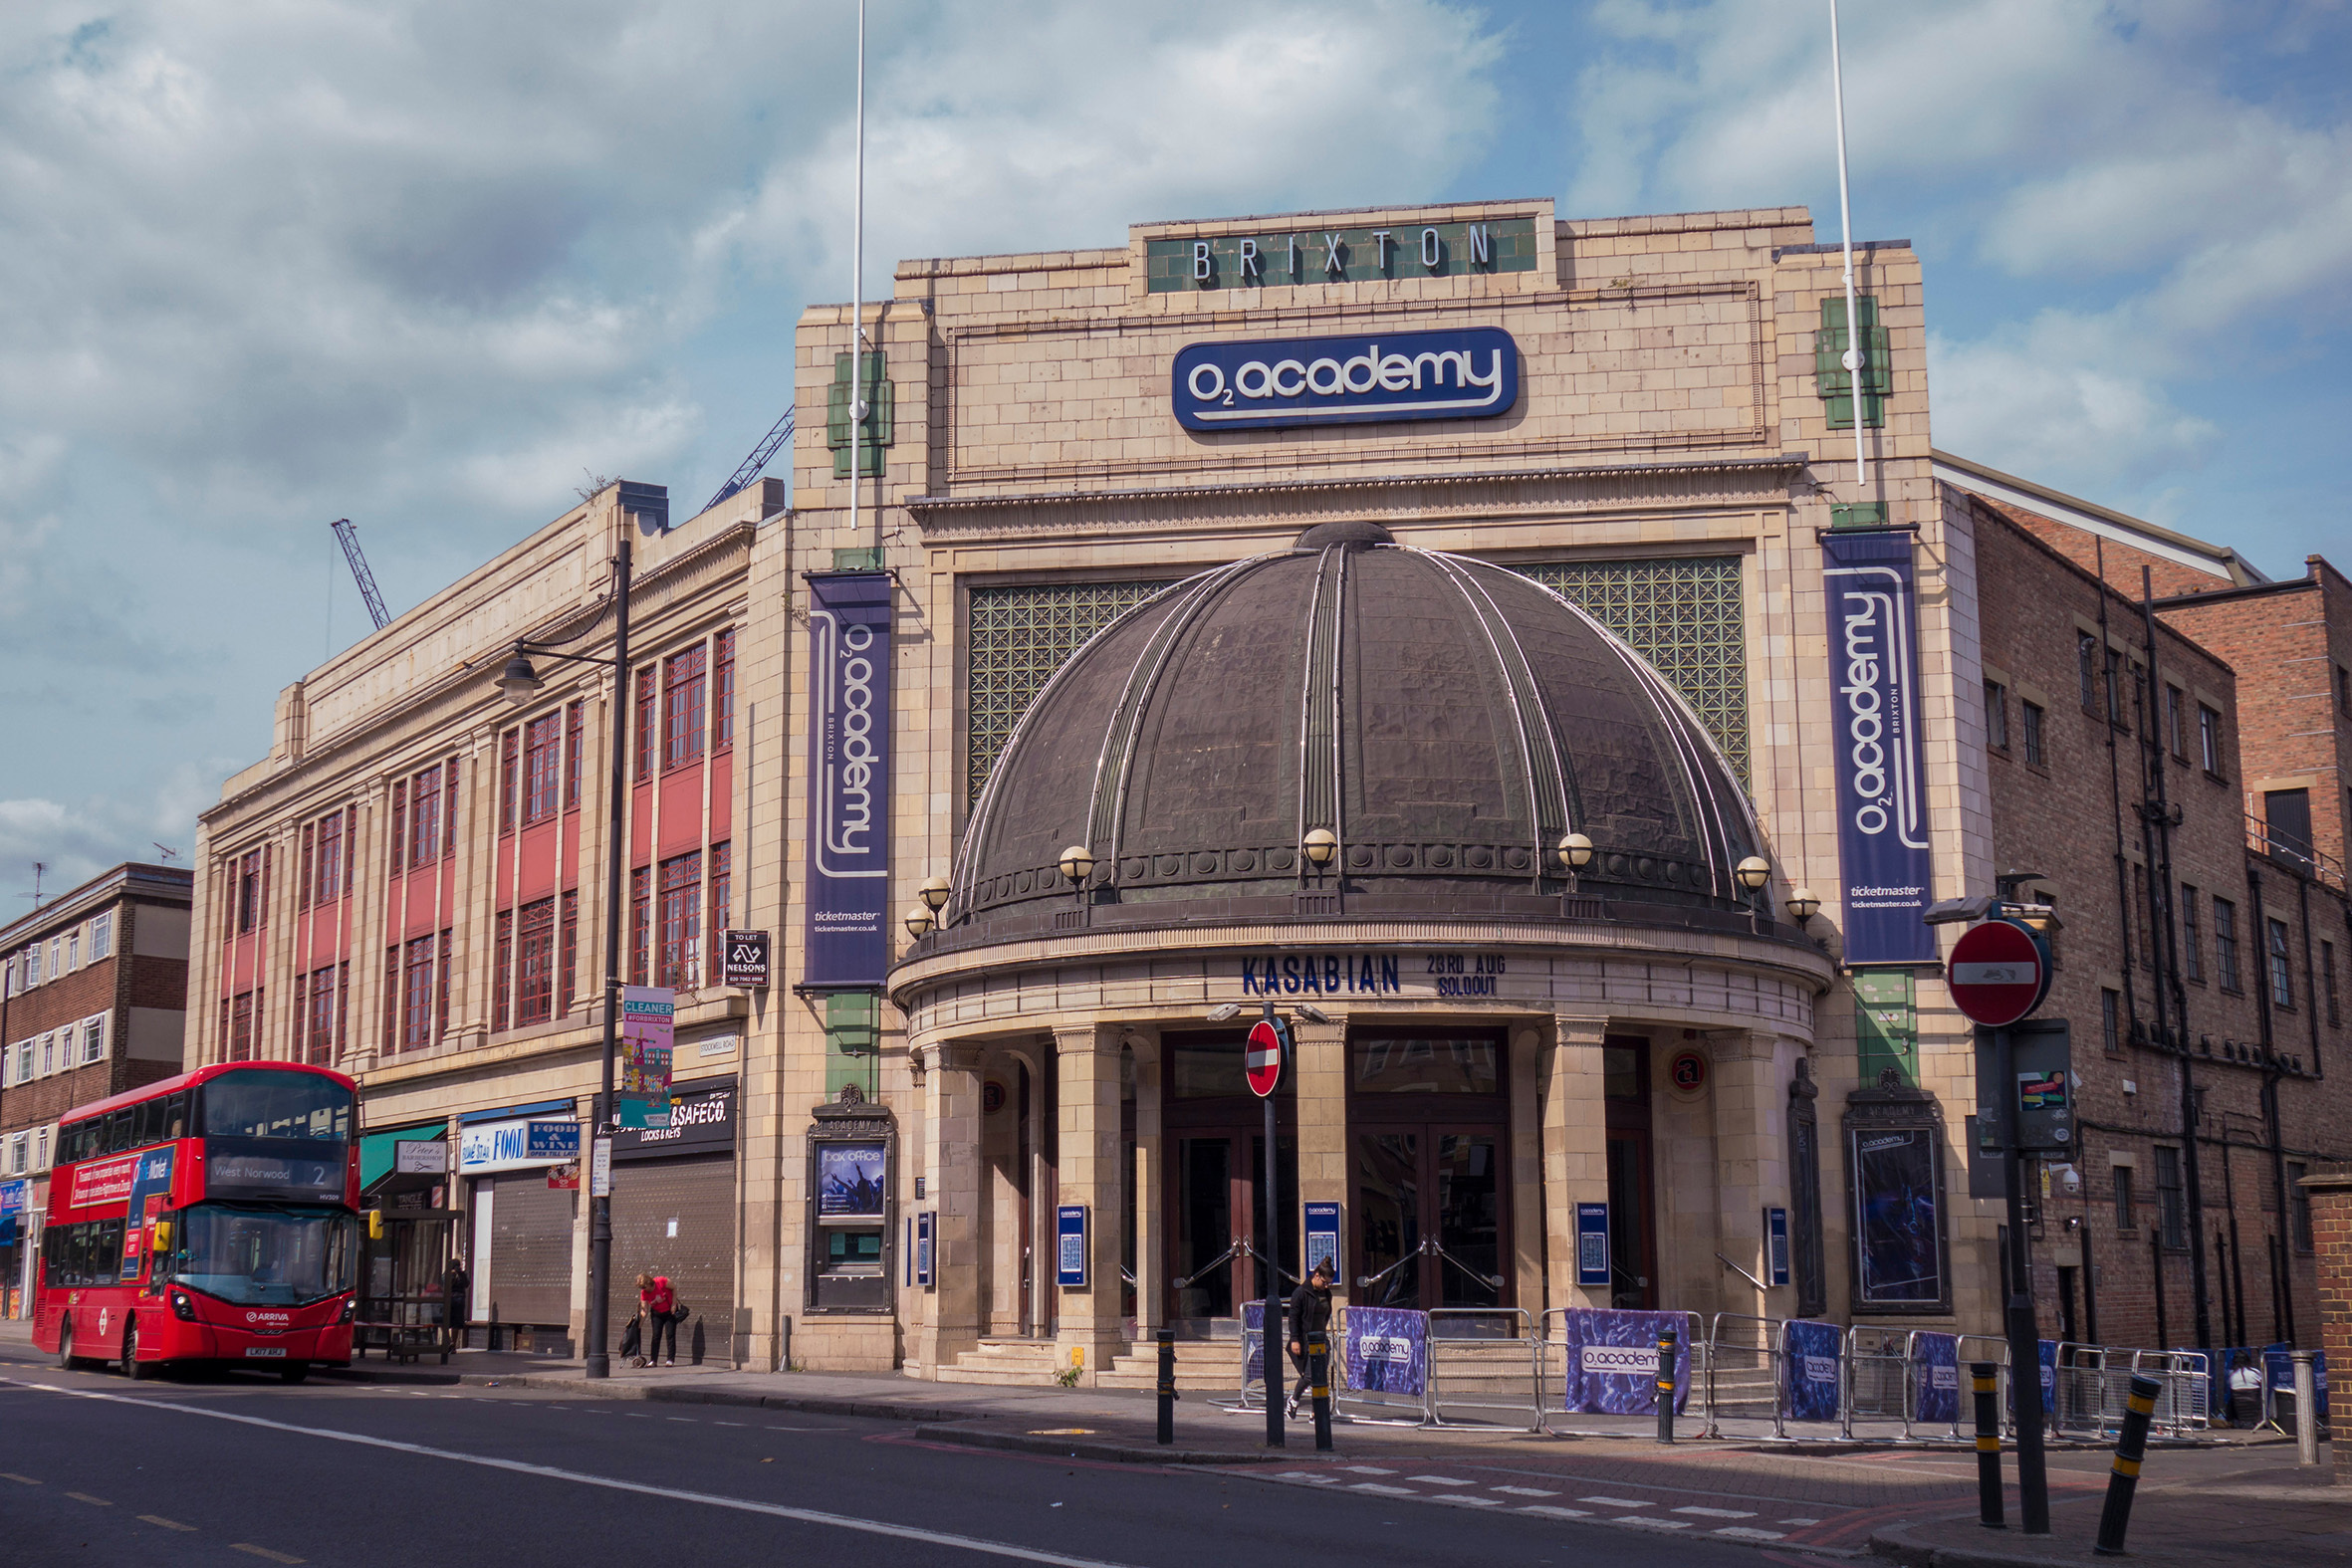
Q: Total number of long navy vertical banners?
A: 2